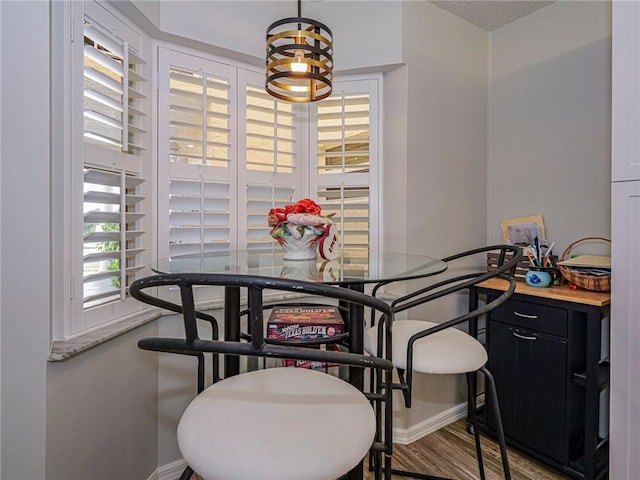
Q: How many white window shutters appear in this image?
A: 4